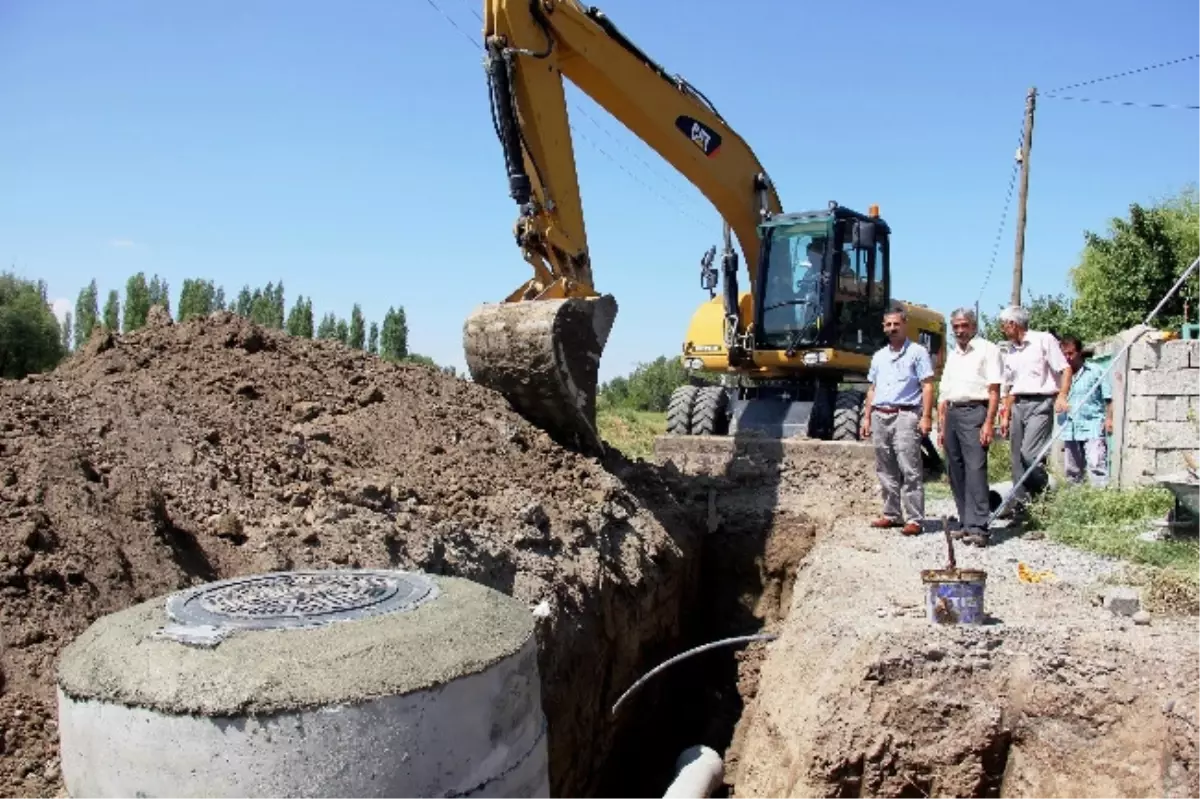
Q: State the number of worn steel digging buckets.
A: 1